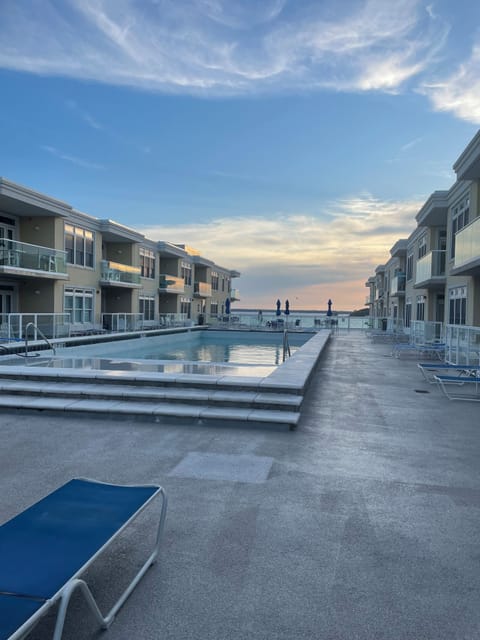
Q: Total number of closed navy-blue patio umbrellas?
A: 4